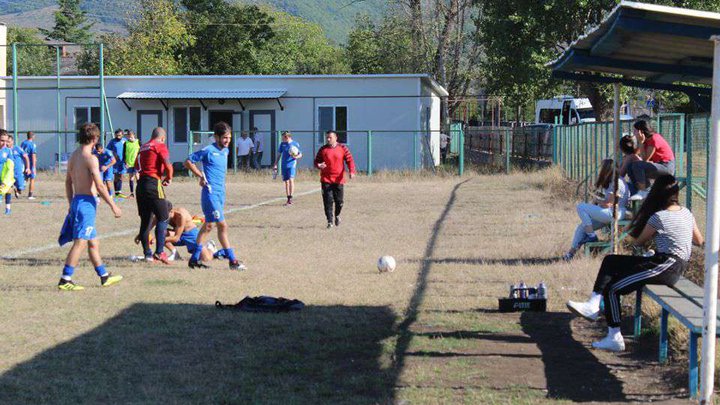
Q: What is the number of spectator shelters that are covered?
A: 1